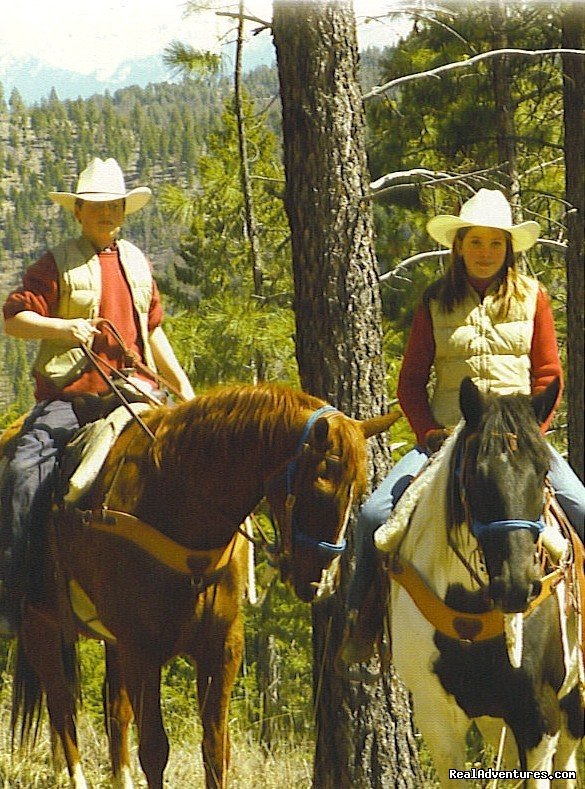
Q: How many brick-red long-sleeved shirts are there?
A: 2